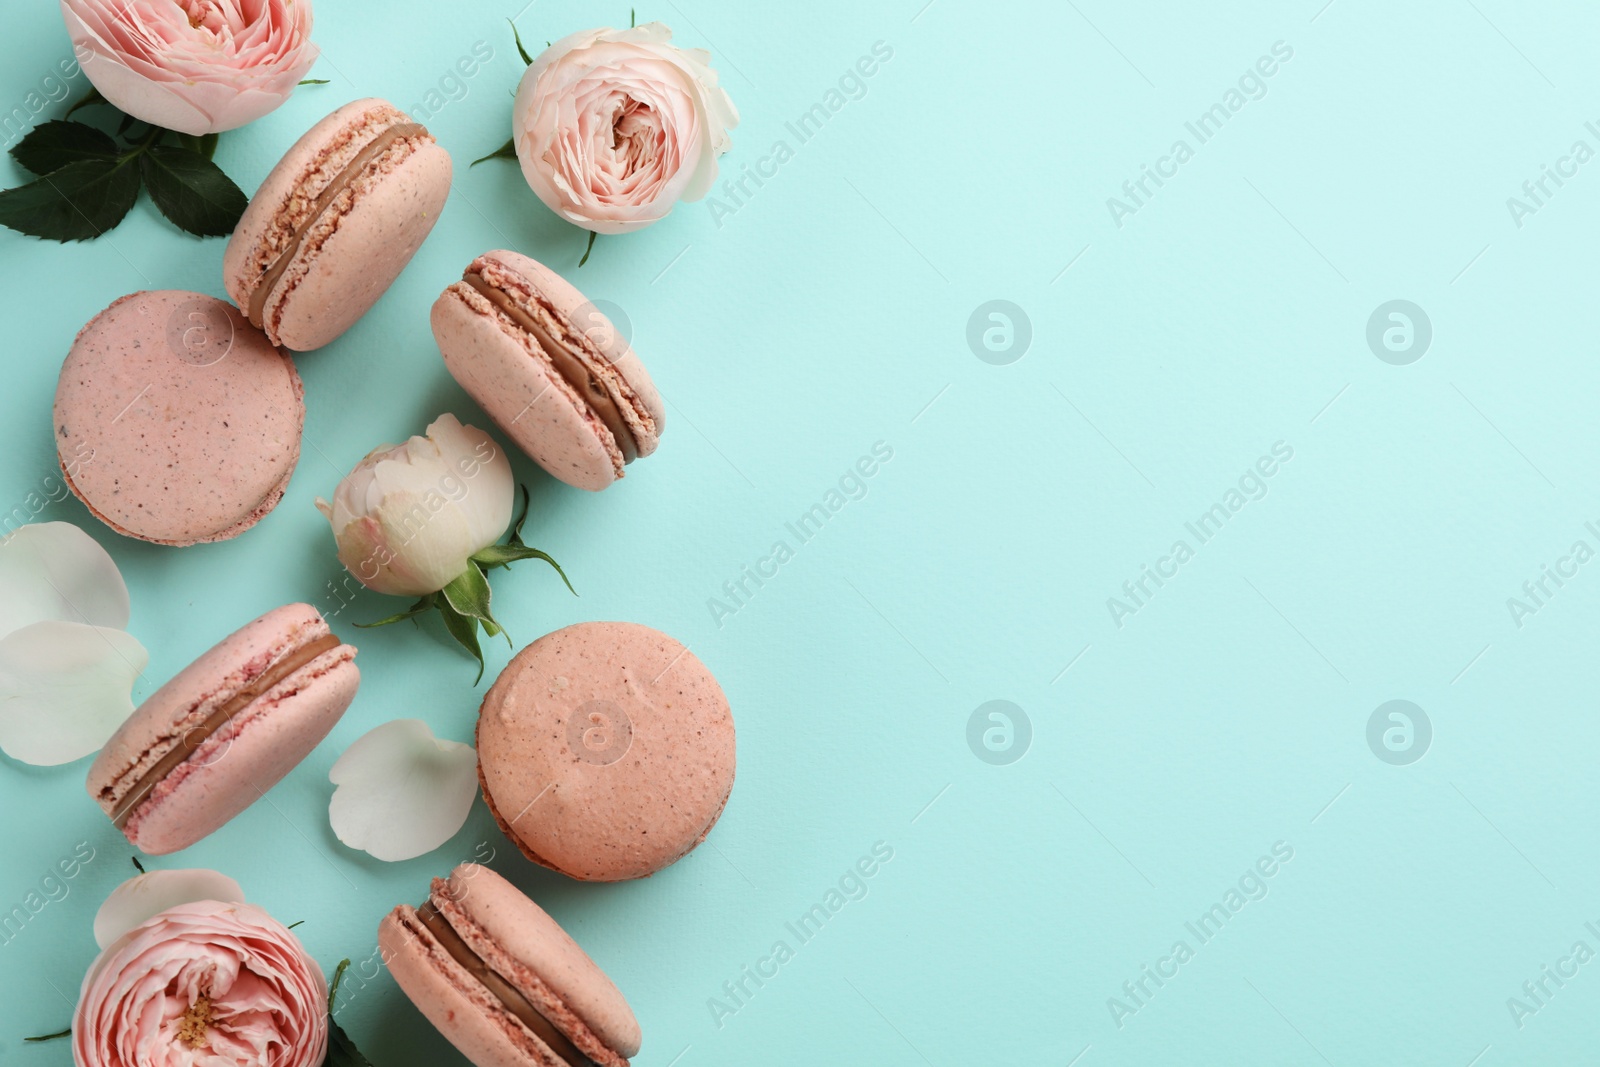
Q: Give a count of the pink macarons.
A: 6